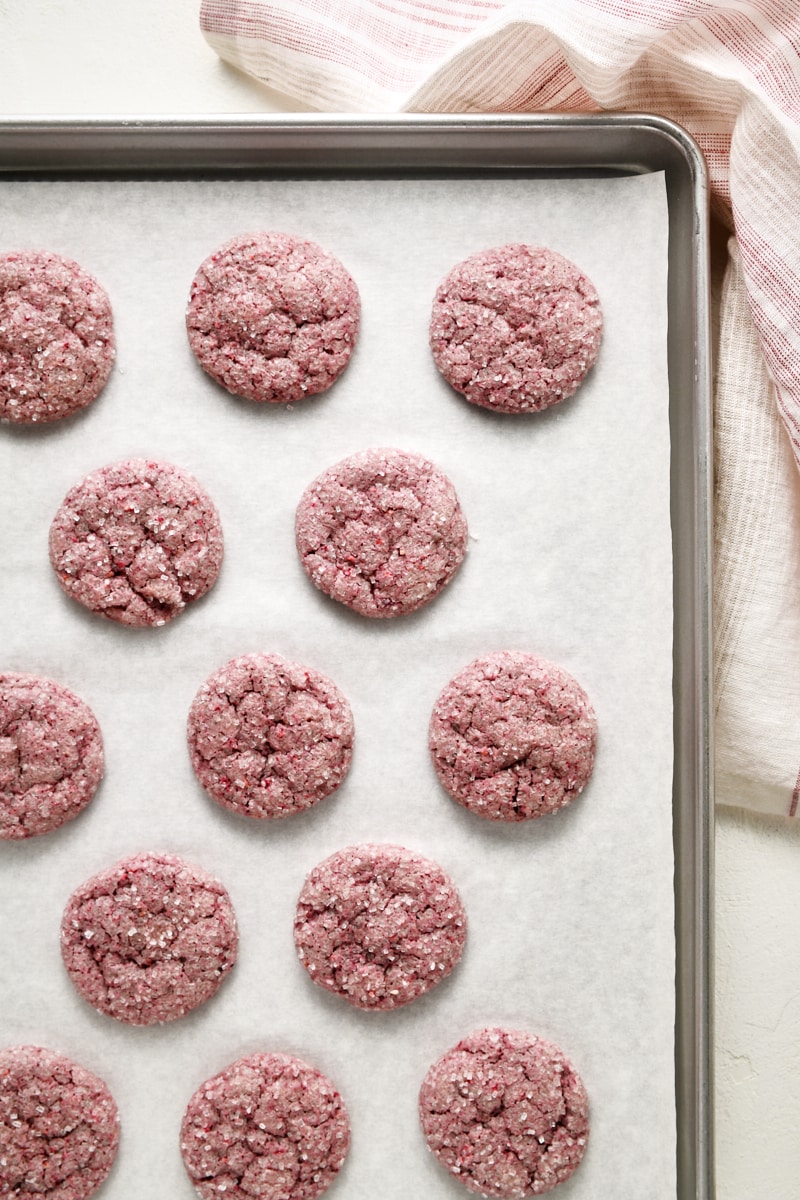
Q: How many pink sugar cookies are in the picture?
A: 13